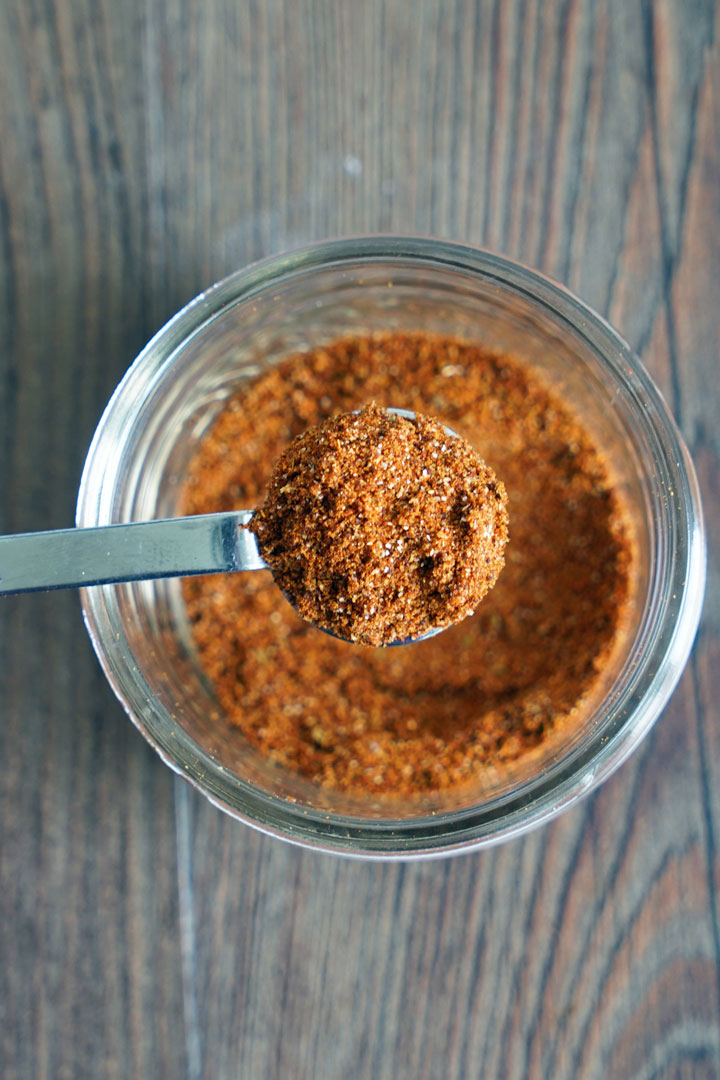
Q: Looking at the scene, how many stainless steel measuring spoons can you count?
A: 1